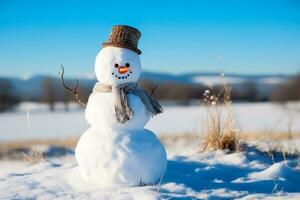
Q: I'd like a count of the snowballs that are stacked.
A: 3